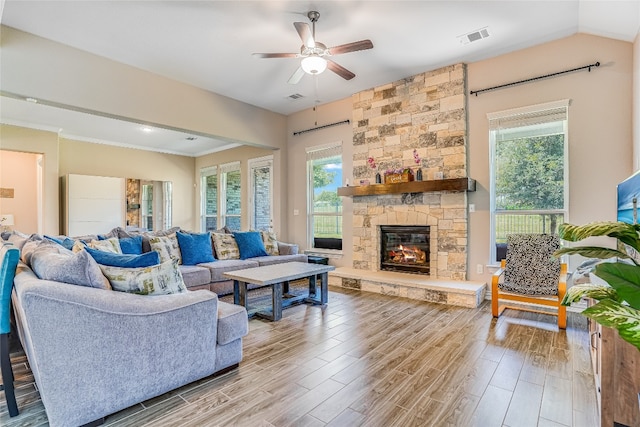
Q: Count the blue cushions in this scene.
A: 5